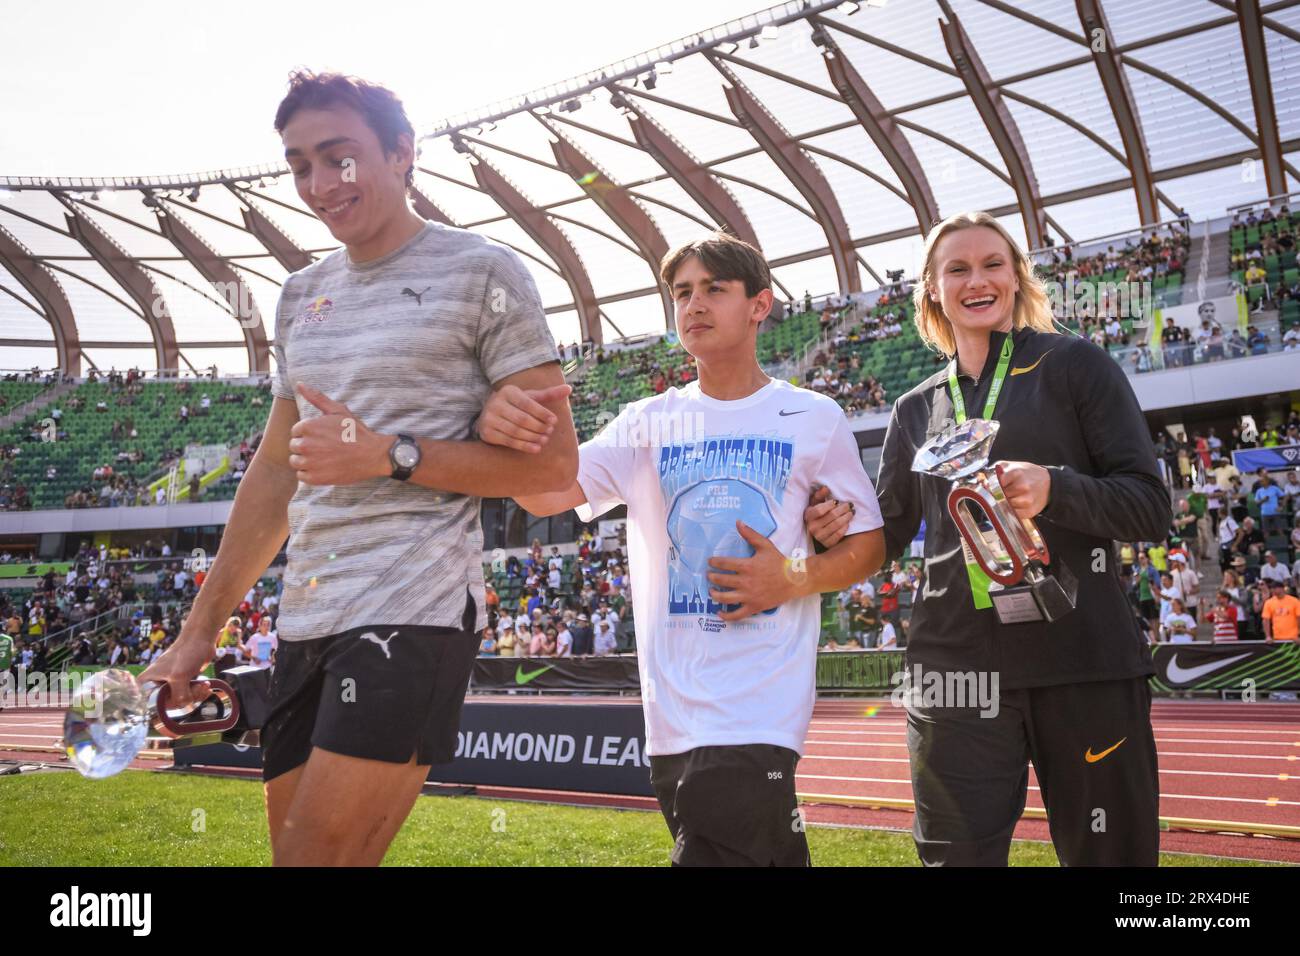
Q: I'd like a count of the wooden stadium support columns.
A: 13